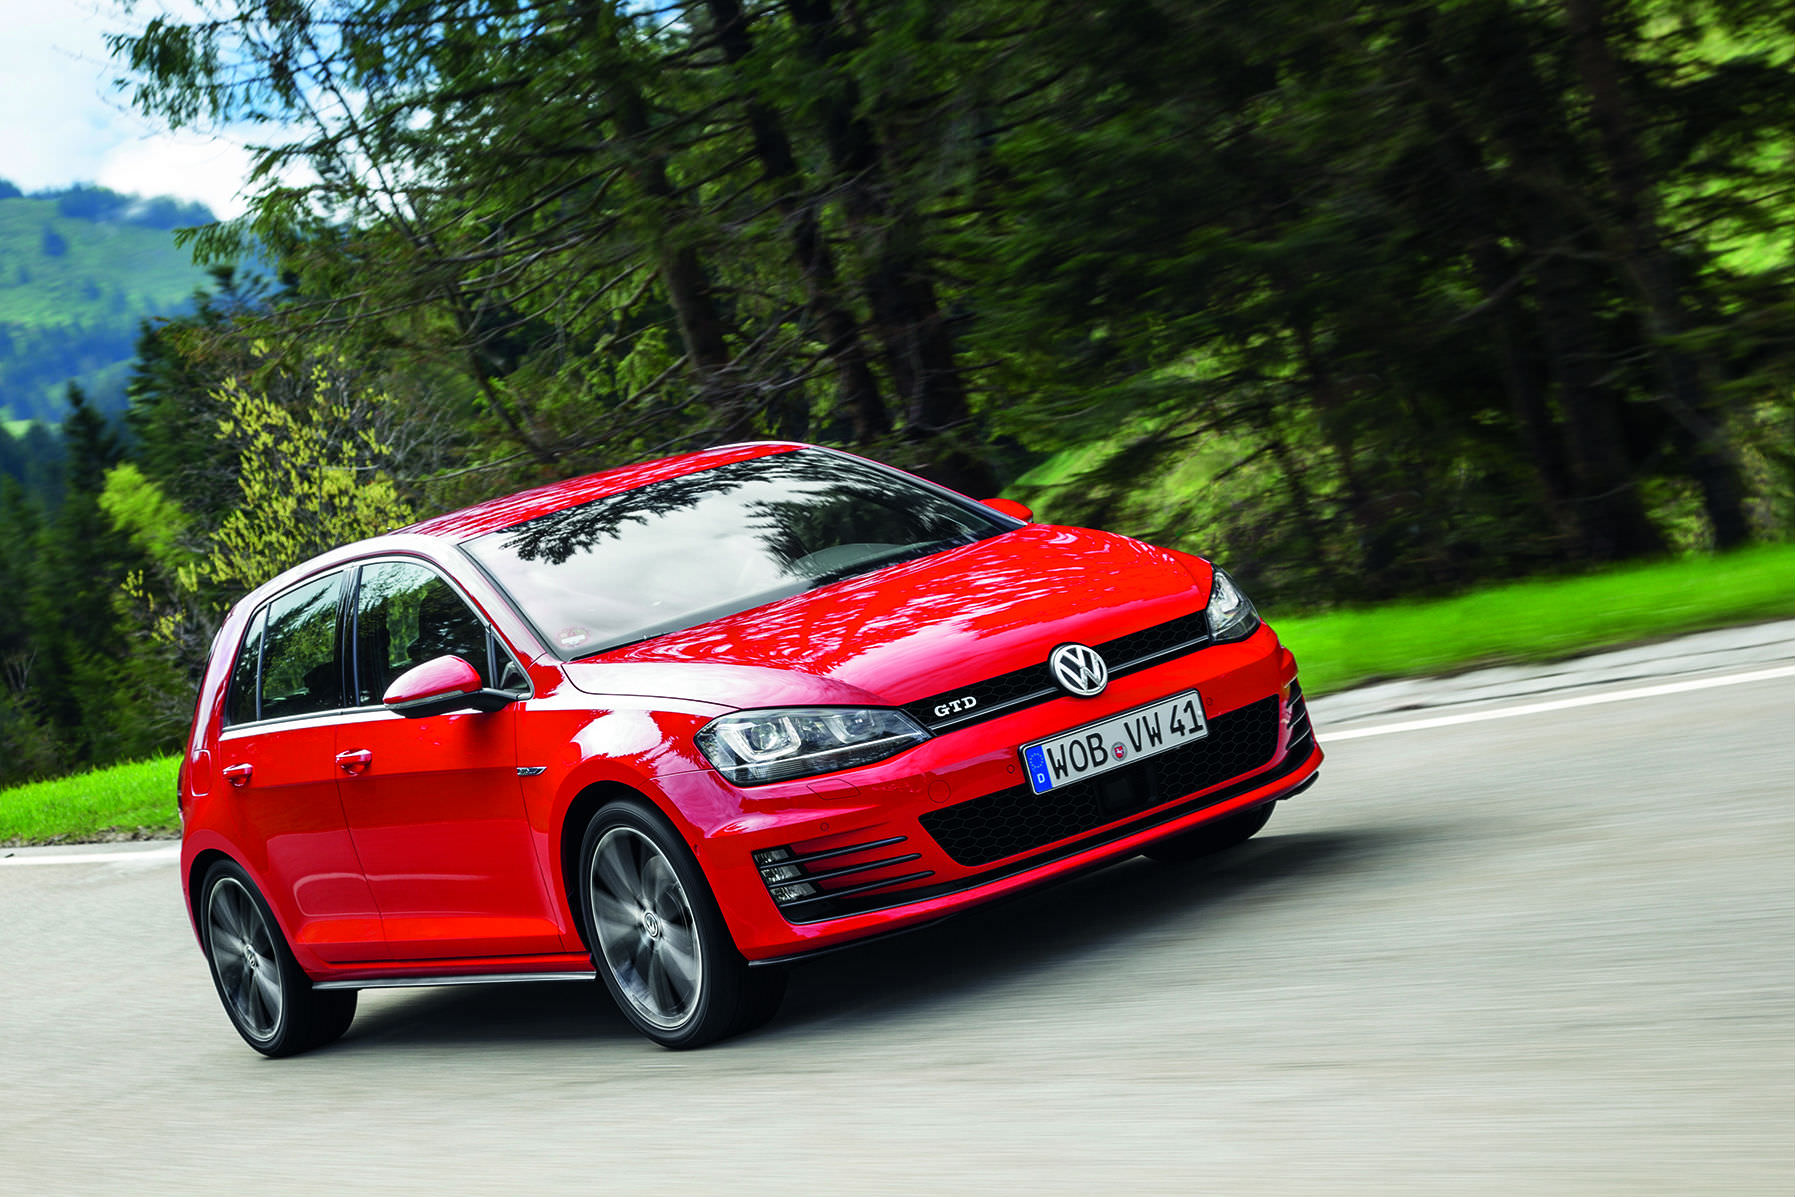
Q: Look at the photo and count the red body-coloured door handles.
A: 2